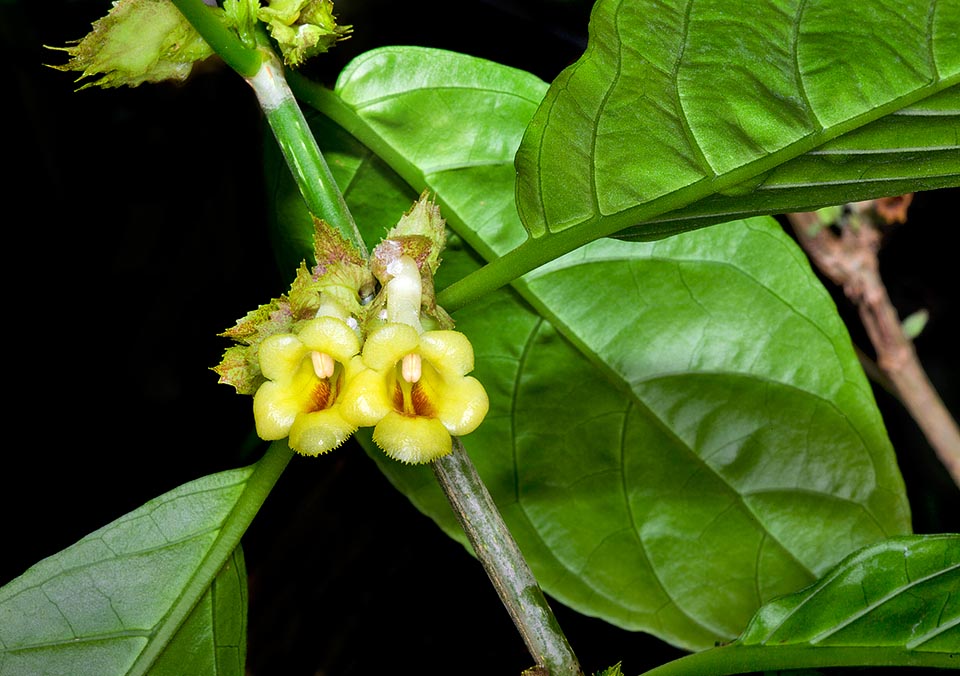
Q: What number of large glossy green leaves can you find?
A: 4